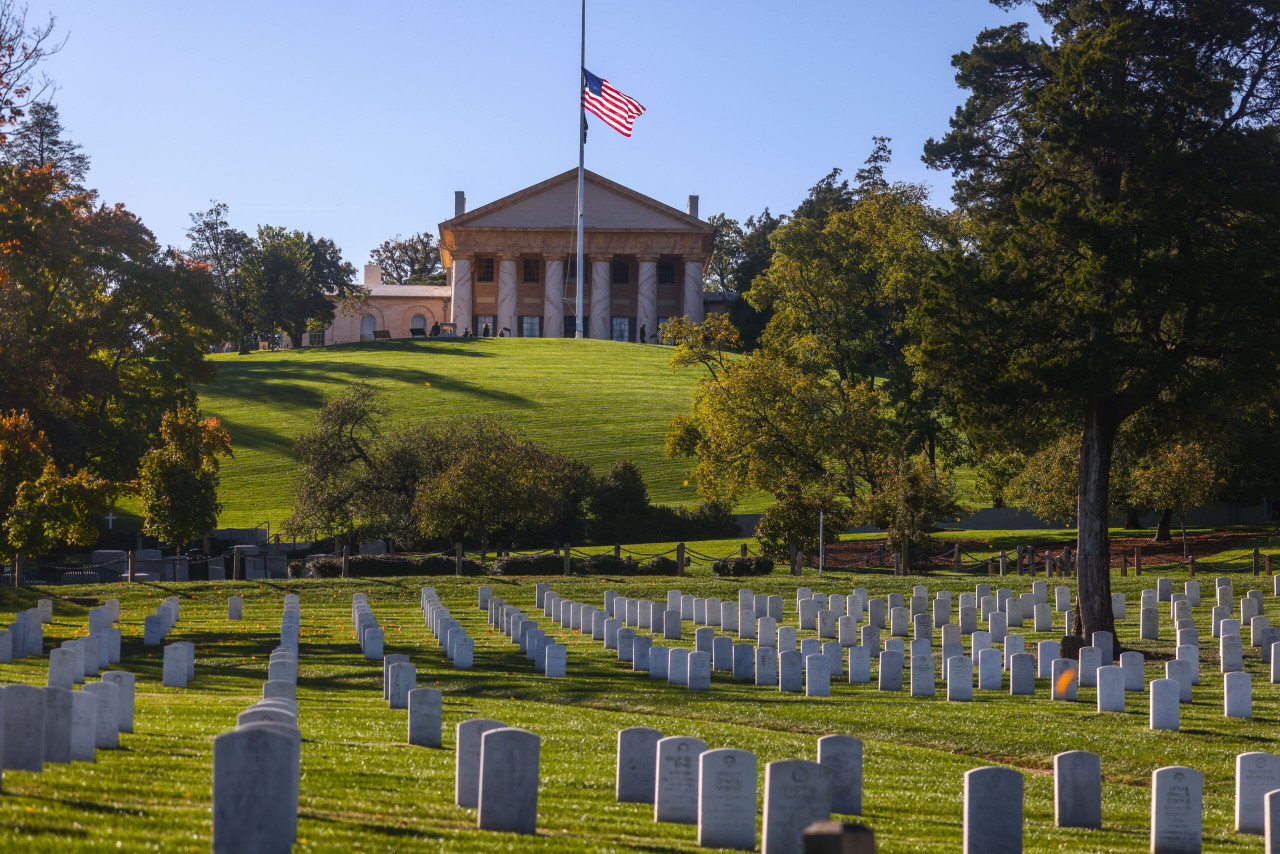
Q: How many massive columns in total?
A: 6